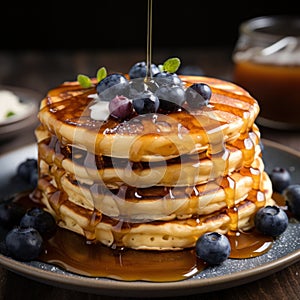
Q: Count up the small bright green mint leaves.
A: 3